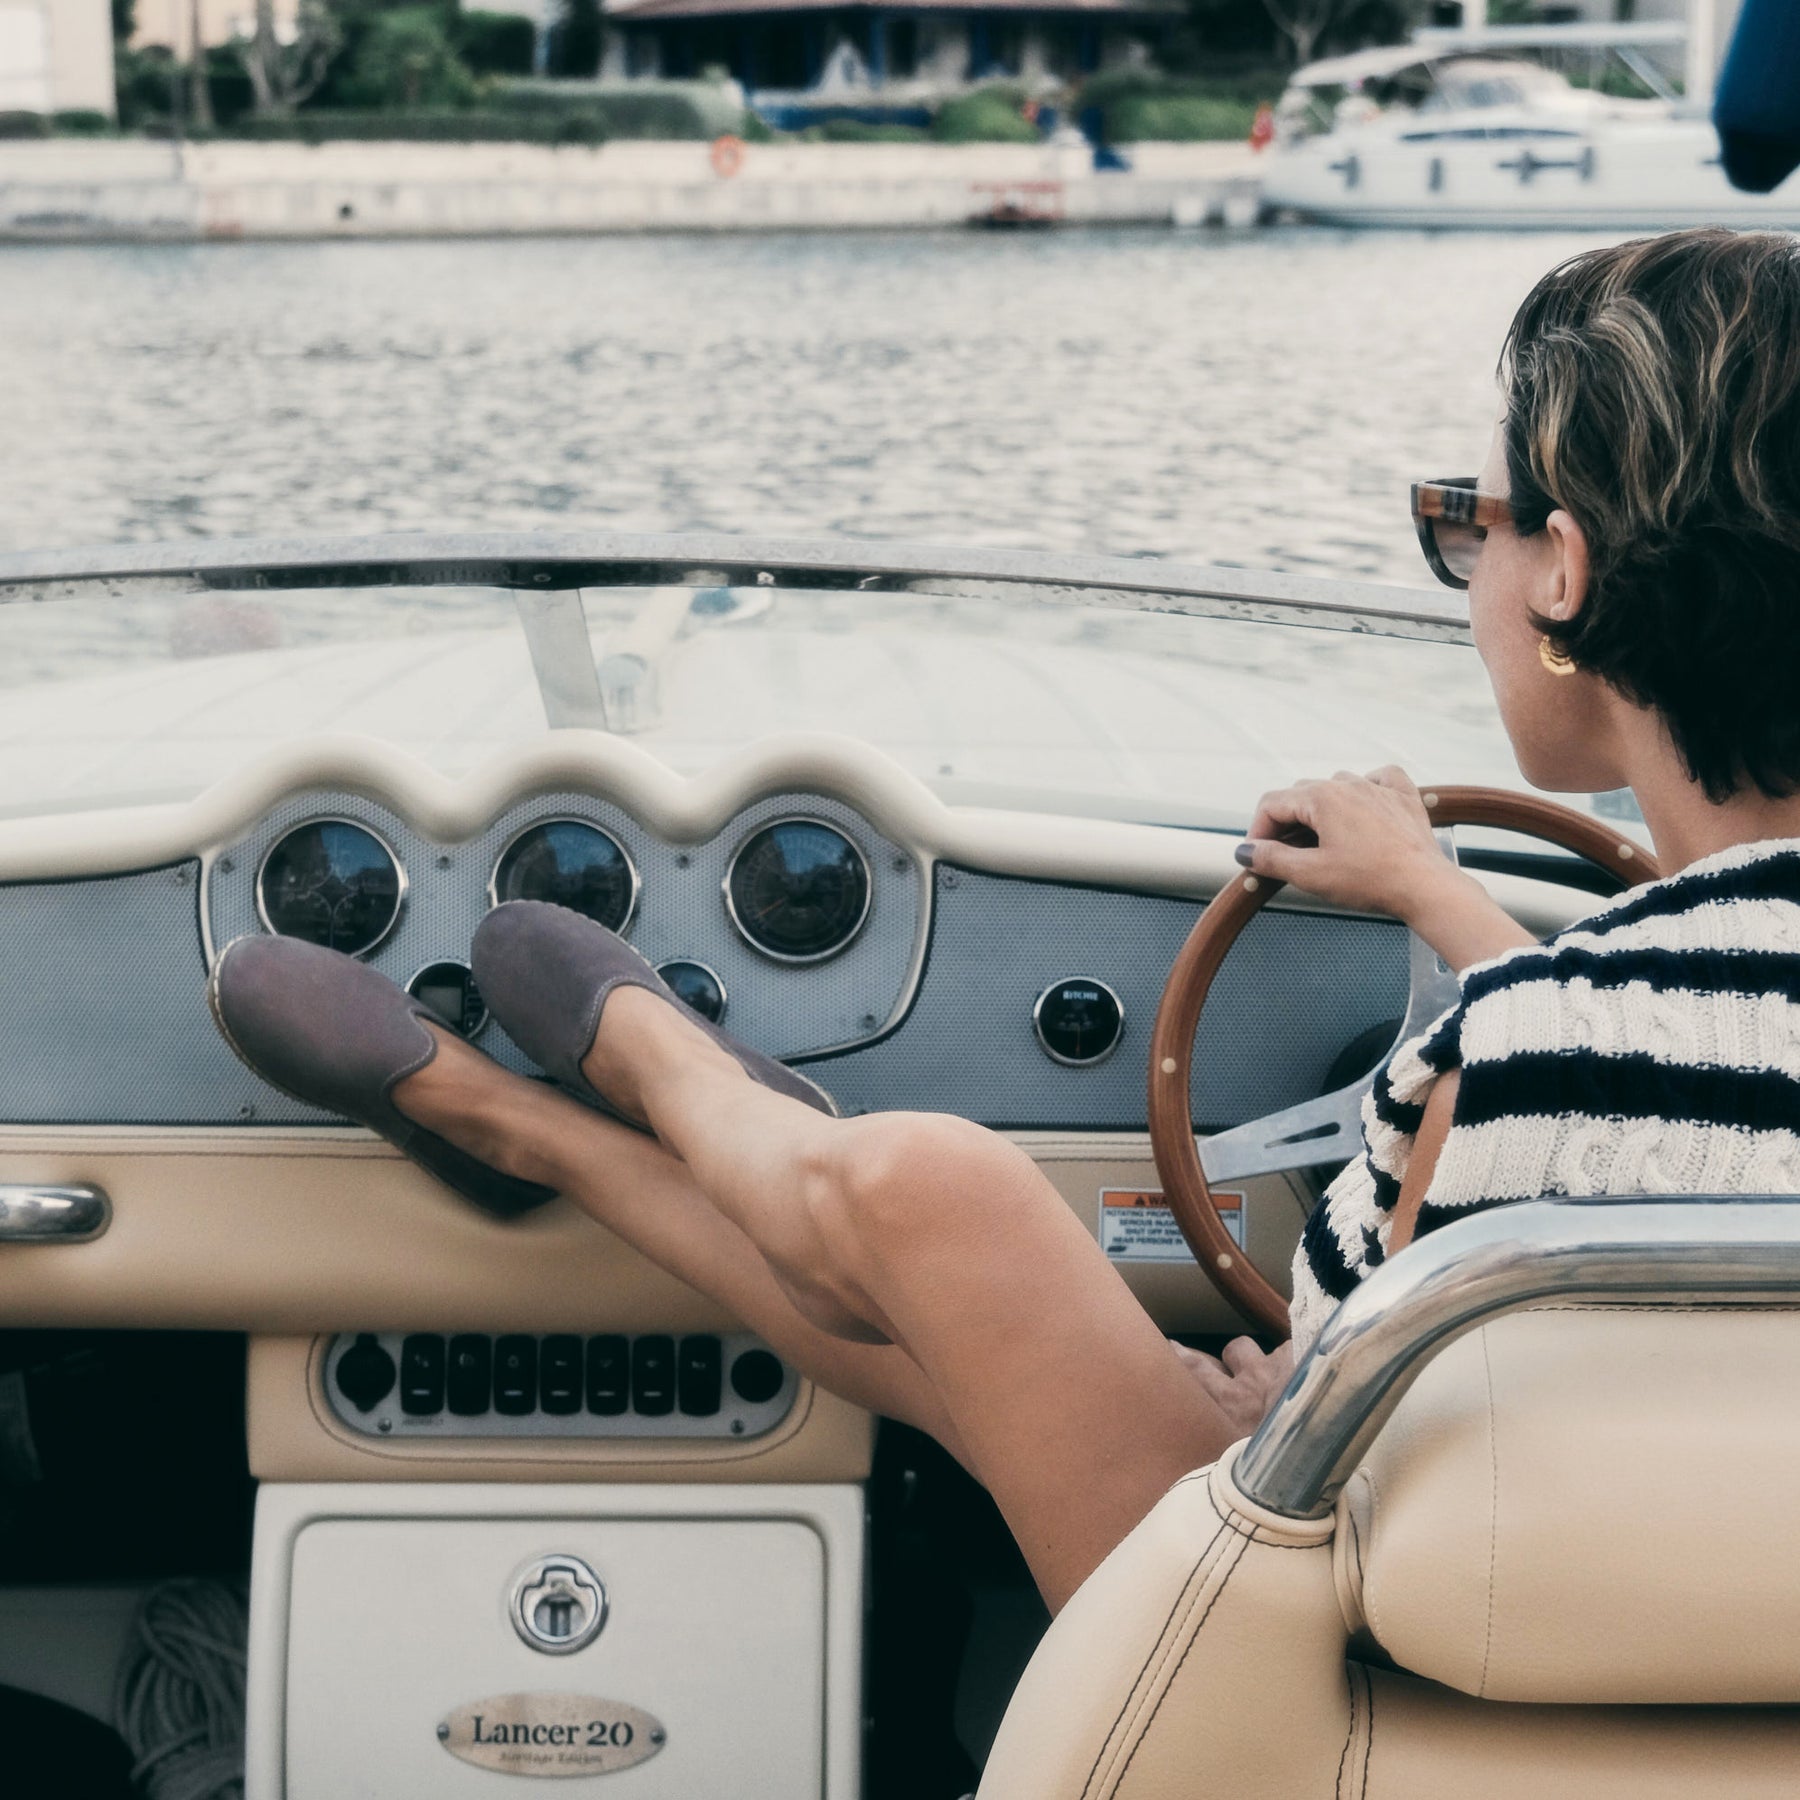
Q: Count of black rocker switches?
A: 7